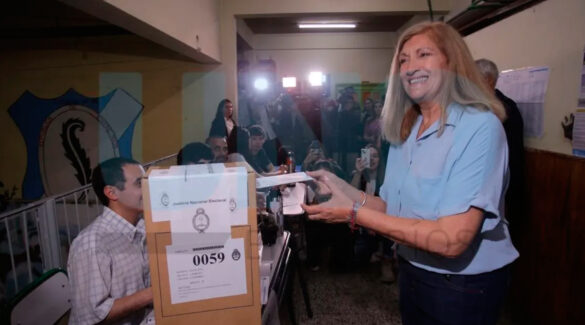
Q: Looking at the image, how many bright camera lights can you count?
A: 3